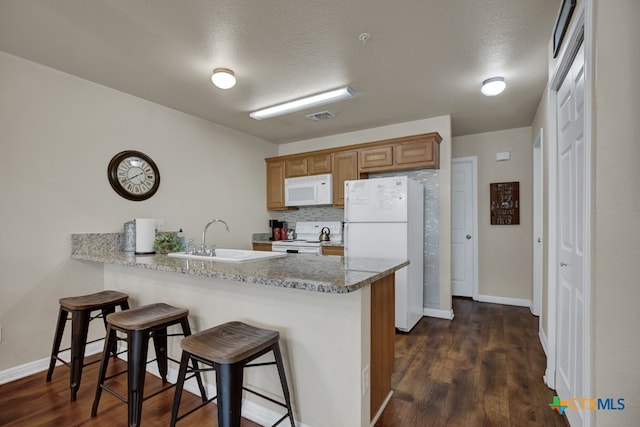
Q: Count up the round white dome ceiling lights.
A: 2